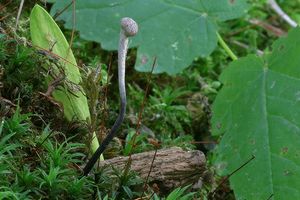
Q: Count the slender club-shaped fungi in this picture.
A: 1